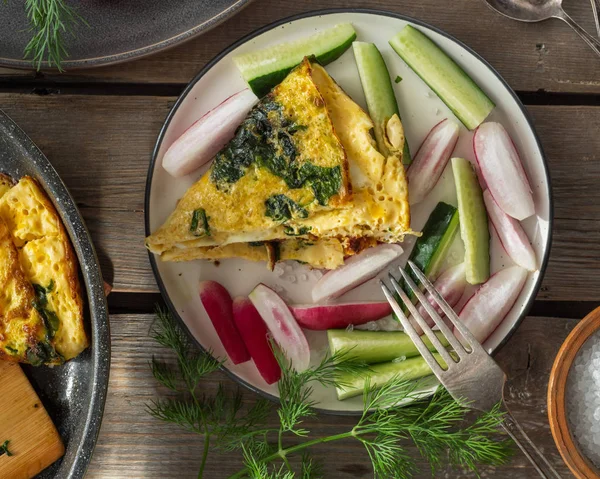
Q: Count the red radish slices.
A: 11